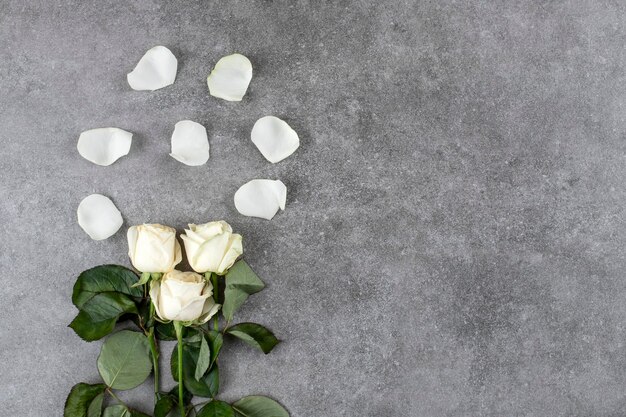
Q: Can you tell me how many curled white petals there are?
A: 7